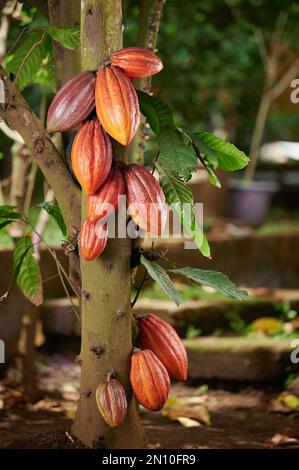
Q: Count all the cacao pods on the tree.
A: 10